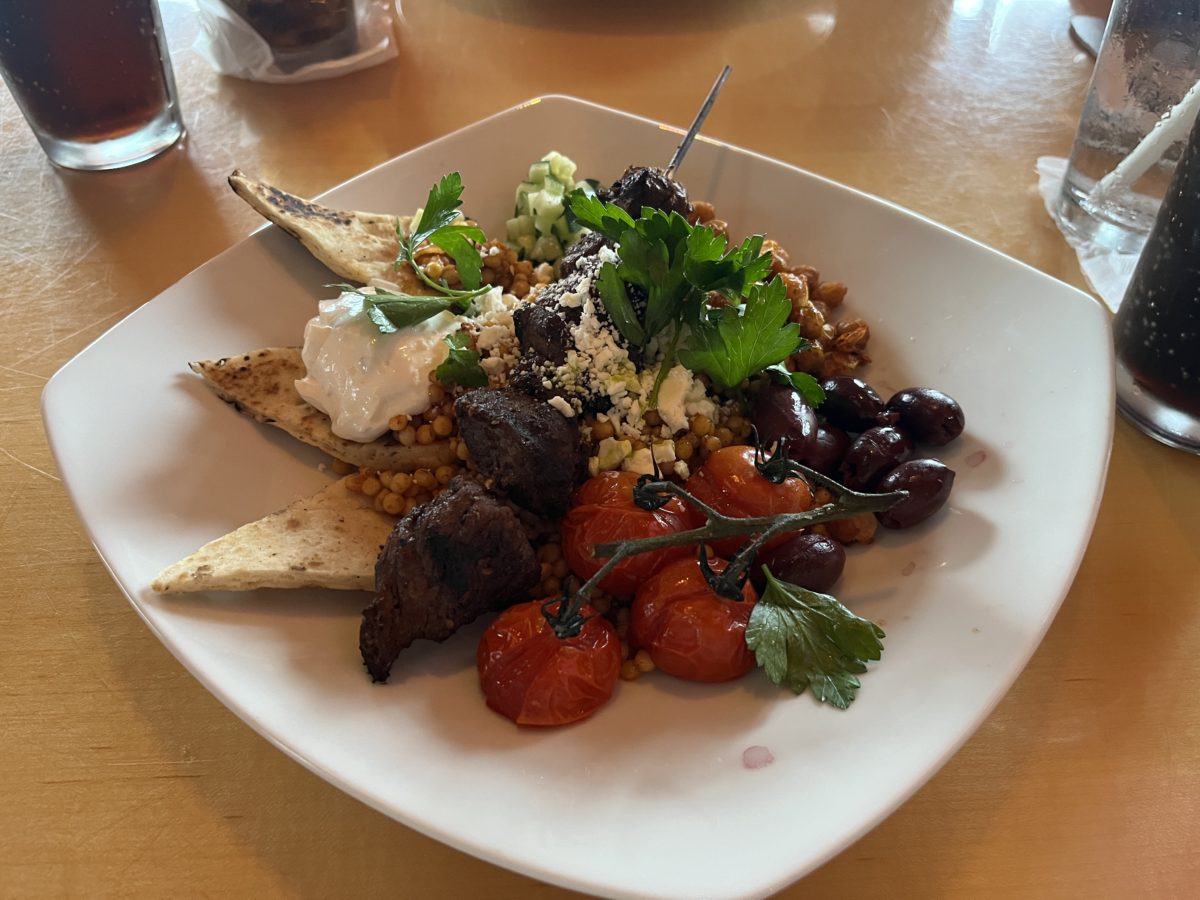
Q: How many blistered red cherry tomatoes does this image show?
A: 4